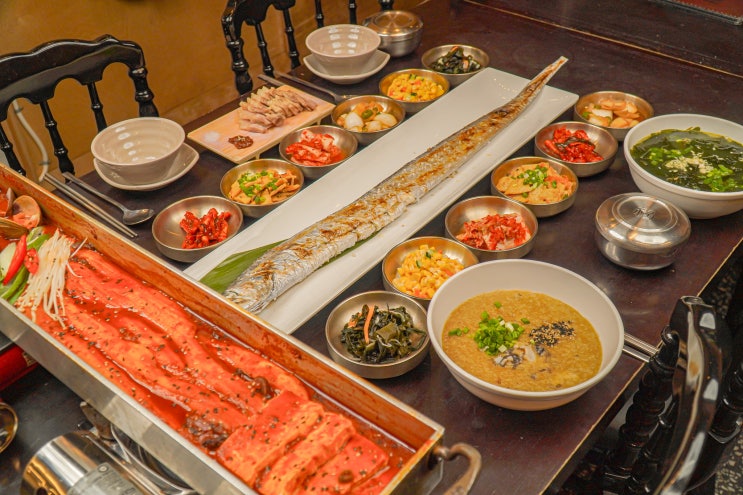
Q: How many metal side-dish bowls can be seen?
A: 12